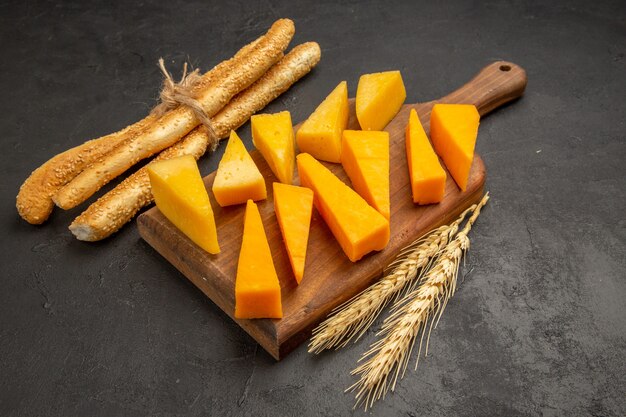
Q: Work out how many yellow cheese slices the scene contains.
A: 11